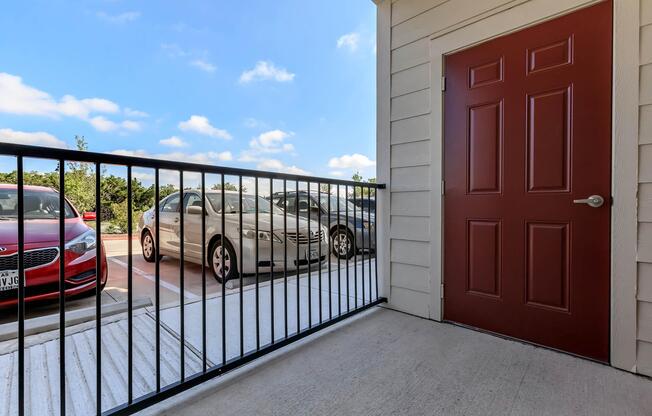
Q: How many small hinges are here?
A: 3